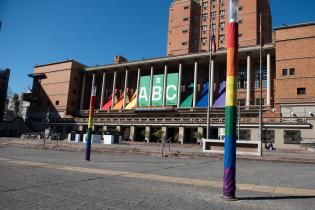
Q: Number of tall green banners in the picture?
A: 3